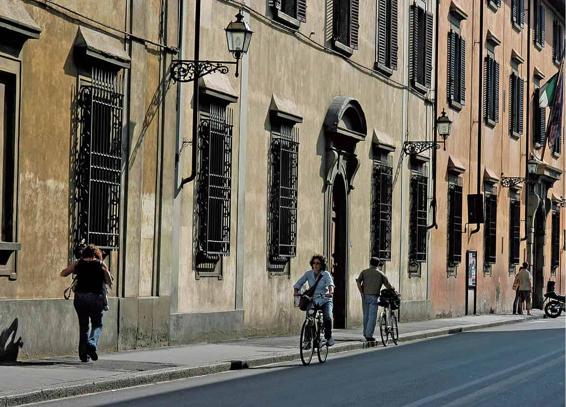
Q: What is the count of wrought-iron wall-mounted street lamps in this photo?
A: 3